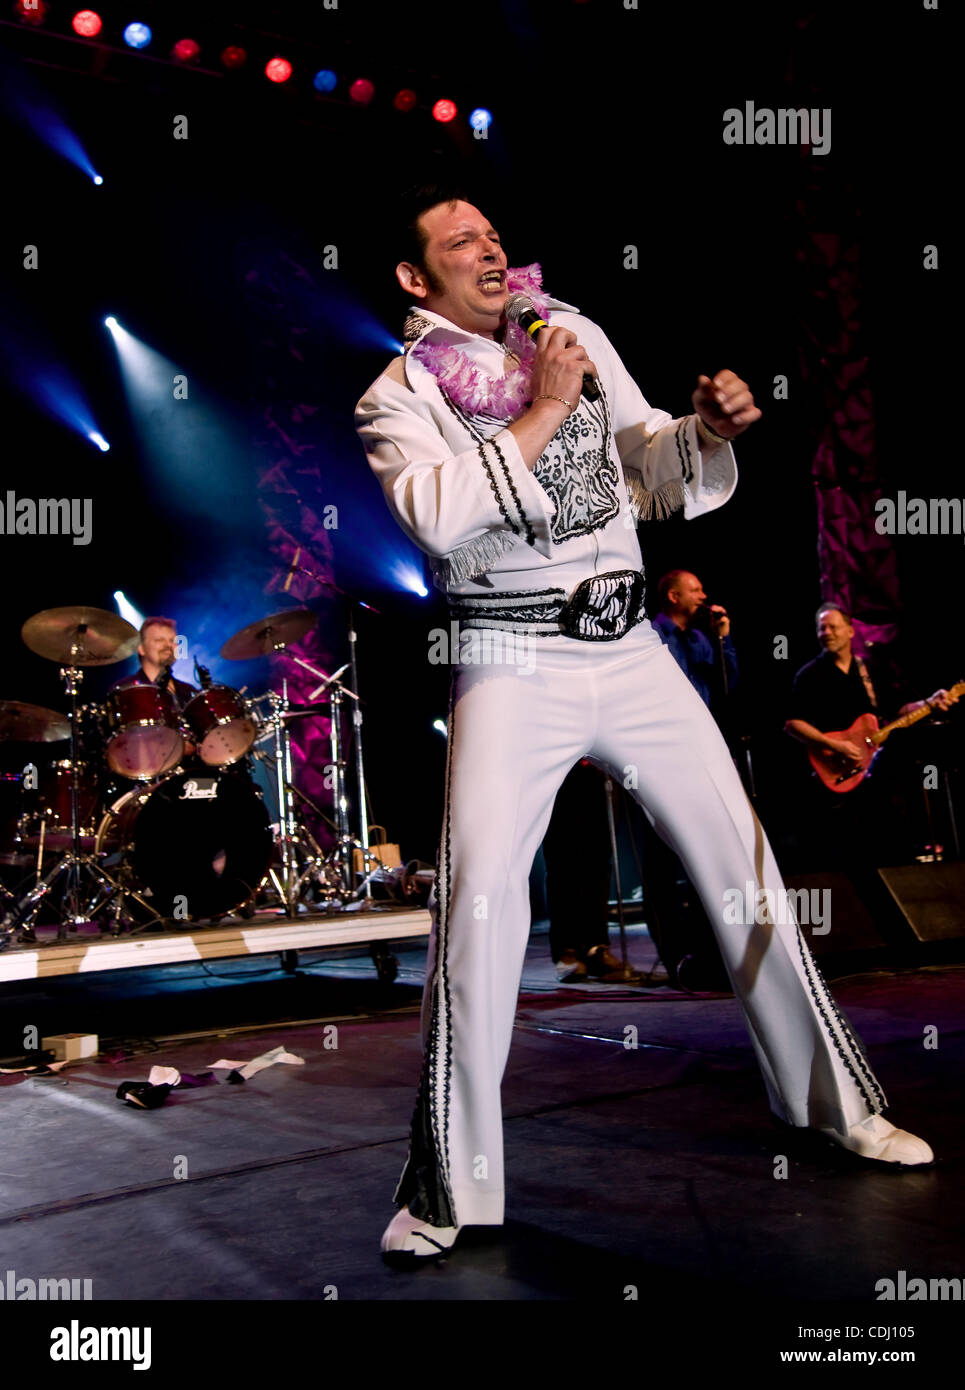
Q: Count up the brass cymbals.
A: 3